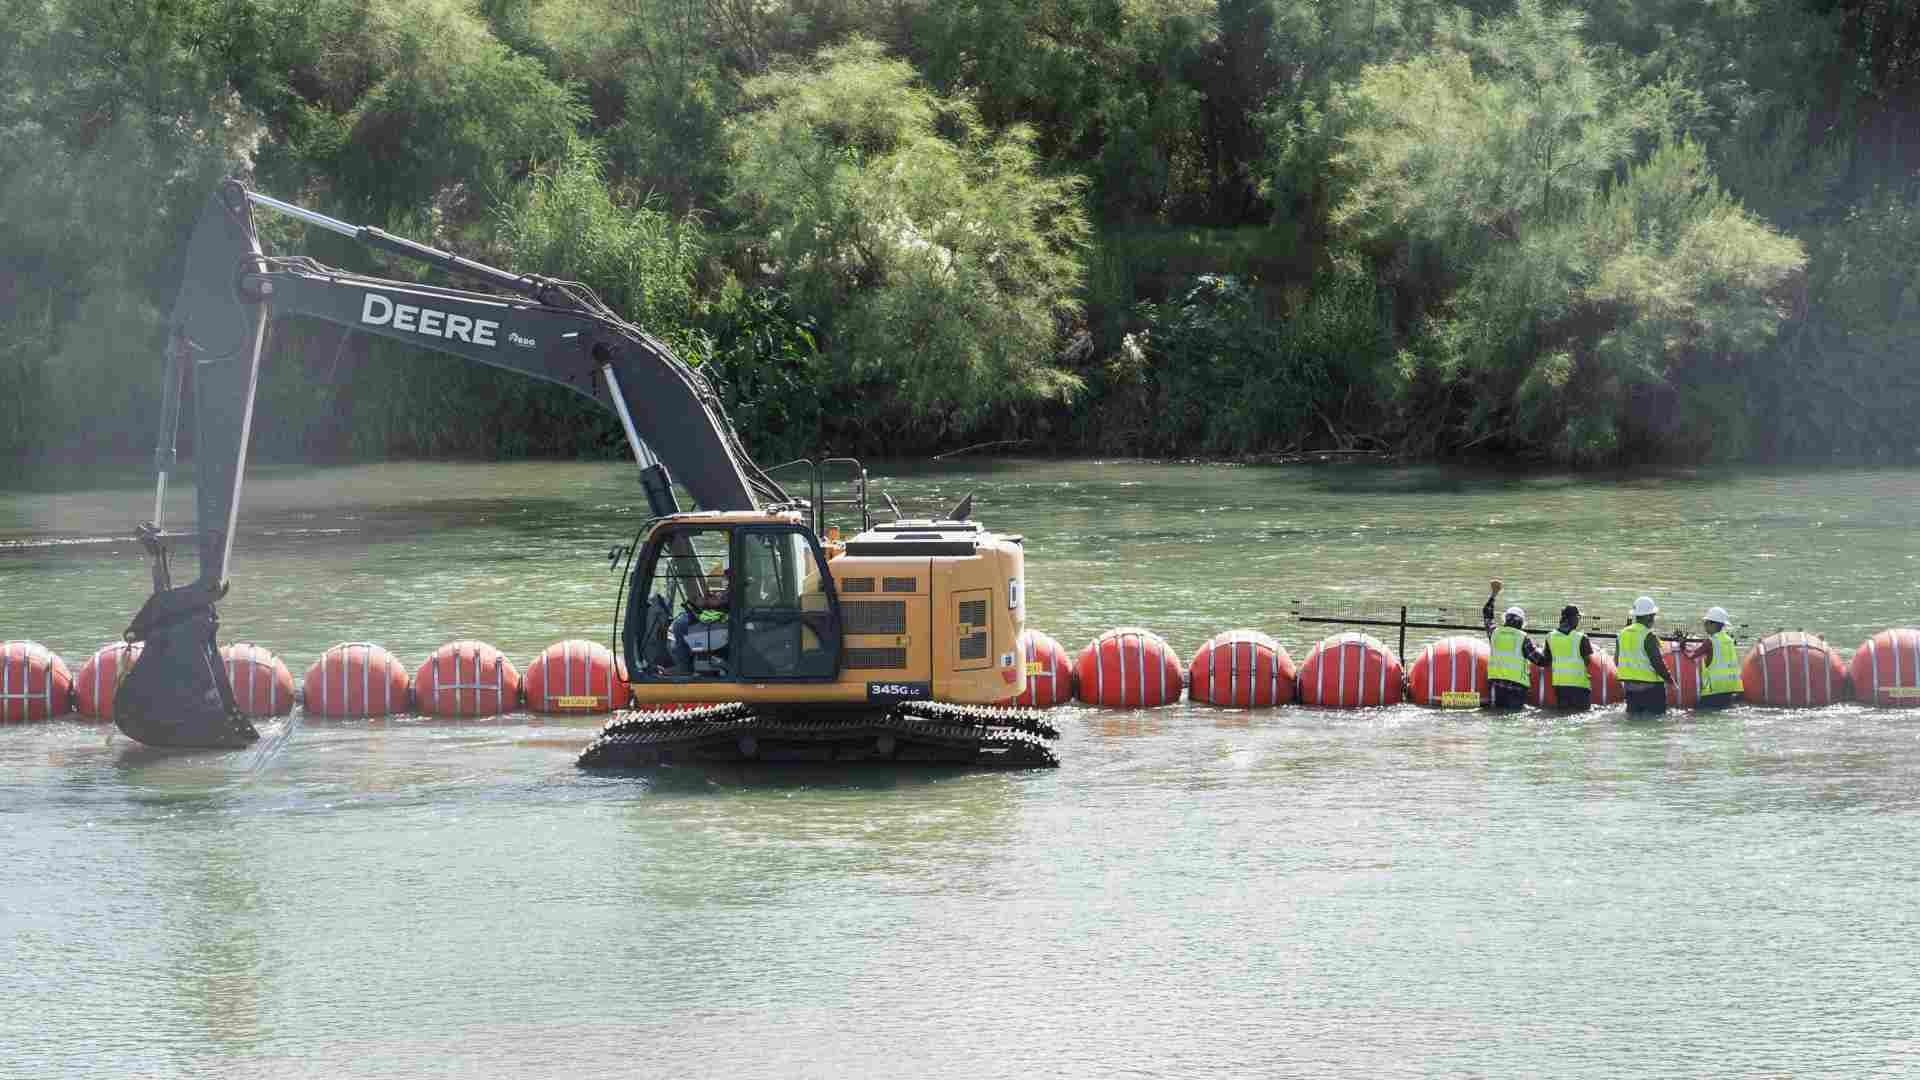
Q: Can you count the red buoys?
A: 15